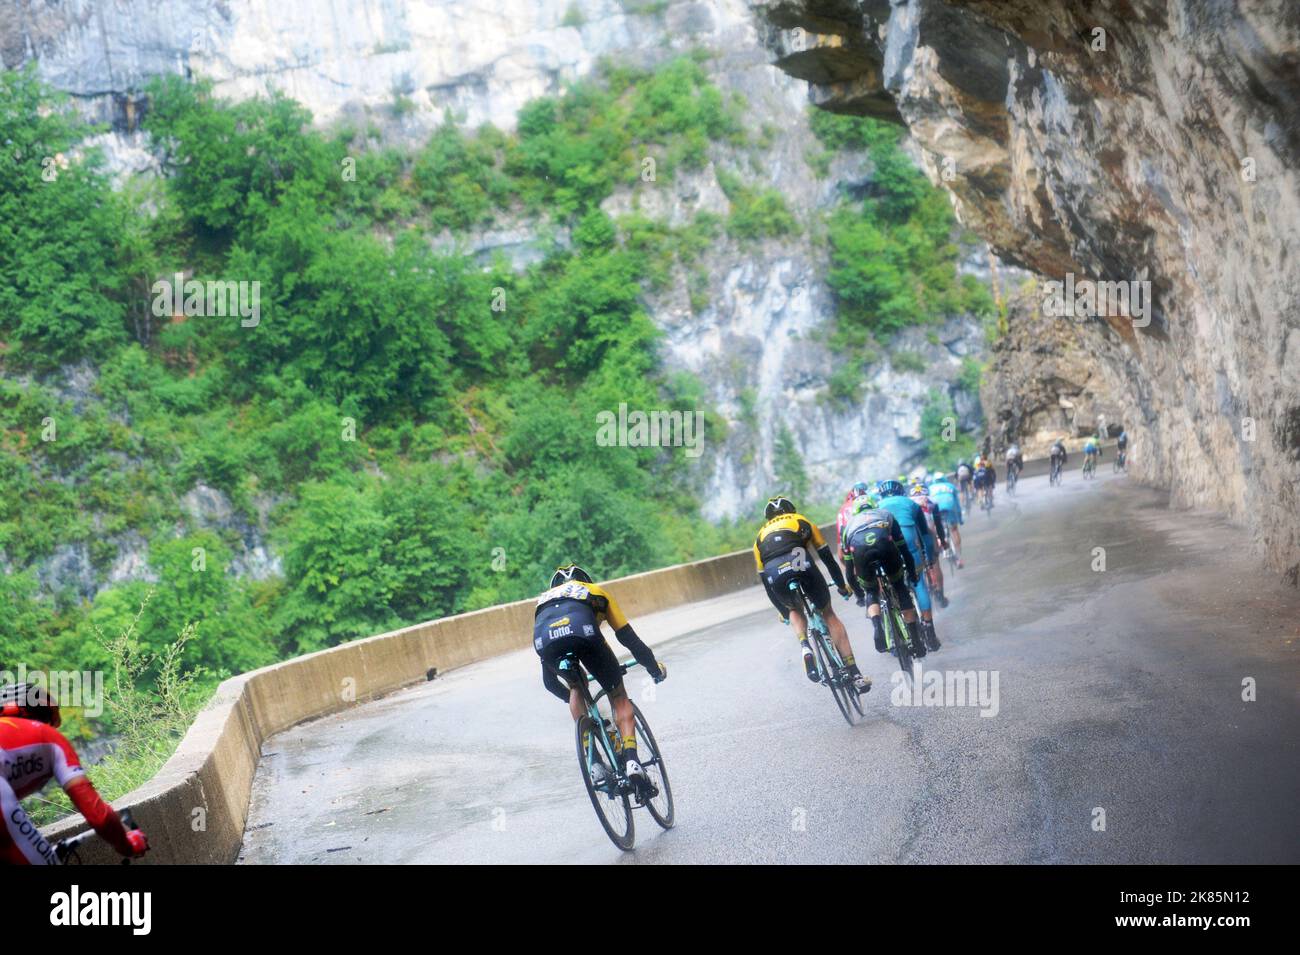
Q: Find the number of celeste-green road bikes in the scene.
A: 2